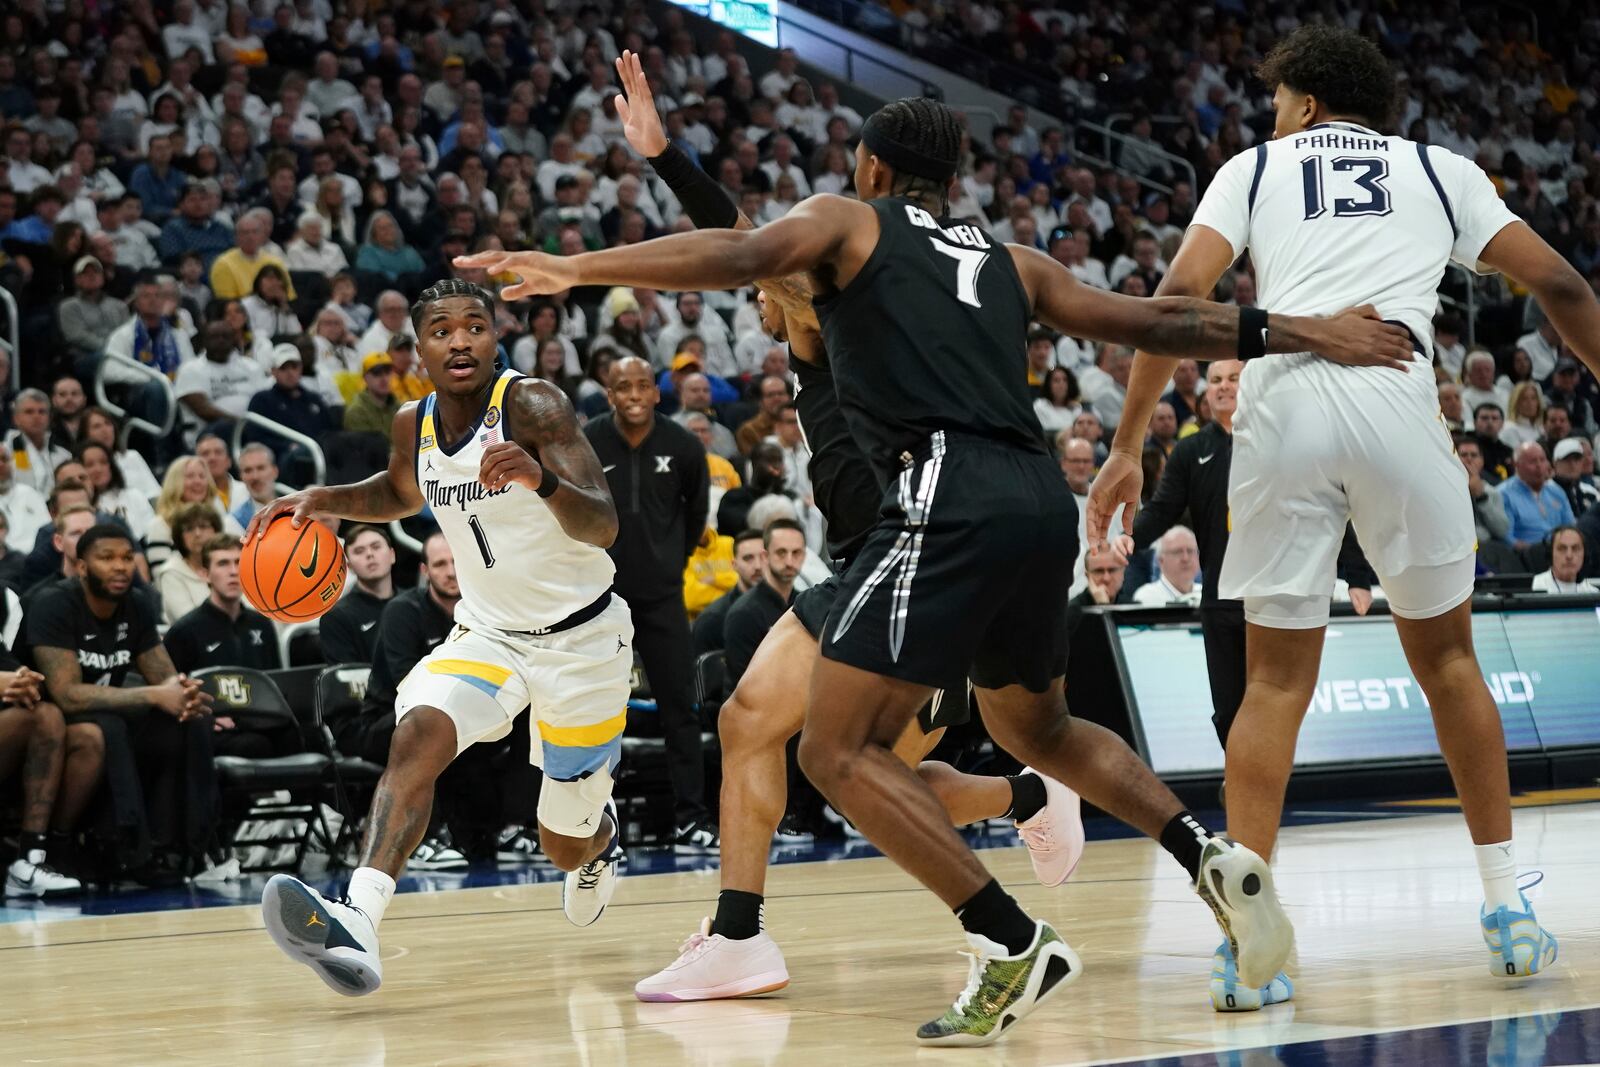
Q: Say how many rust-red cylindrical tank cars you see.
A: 0